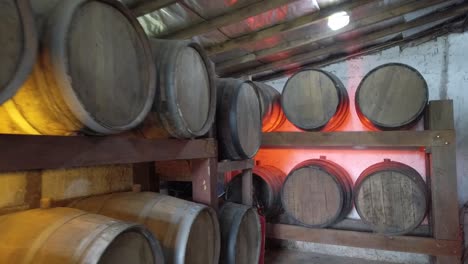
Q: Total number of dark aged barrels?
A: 13